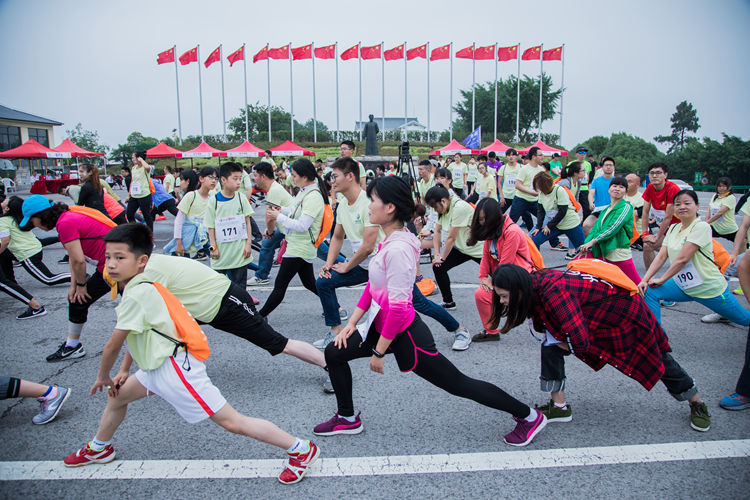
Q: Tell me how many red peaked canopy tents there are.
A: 9